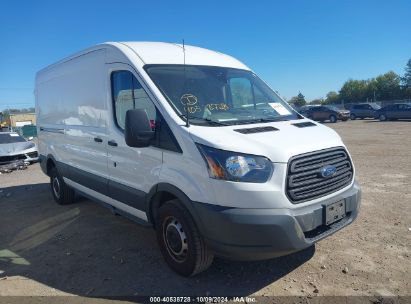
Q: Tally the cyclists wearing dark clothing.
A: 0